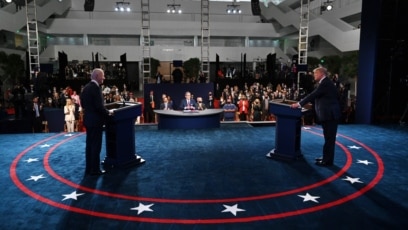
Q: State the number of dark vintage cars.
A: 0